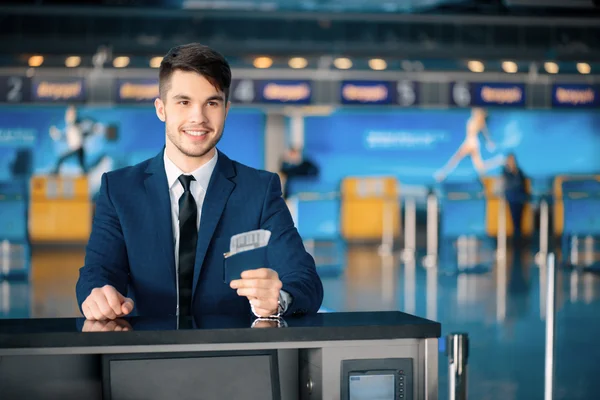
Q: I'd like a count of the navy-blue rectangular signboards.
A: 6